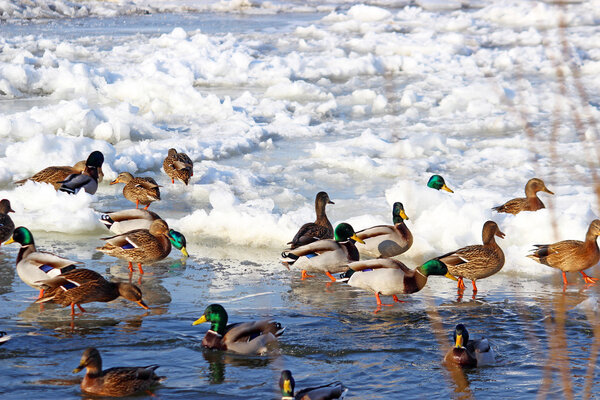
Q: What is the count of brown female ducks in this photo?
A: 11